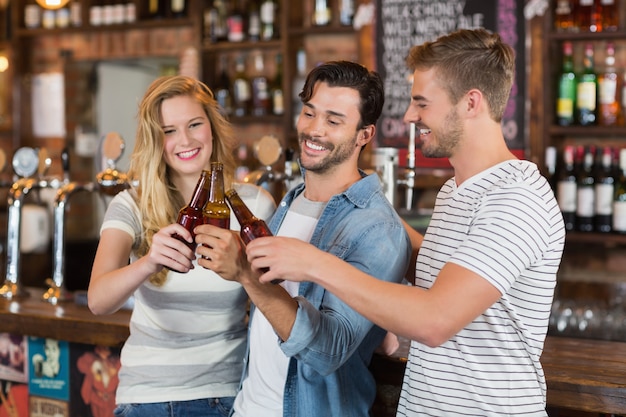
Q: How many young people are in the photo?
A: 3